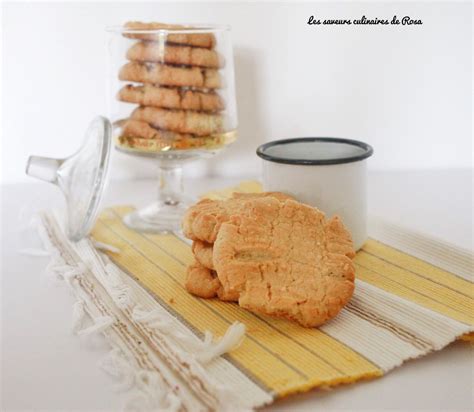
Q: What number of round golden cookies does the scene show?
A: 10